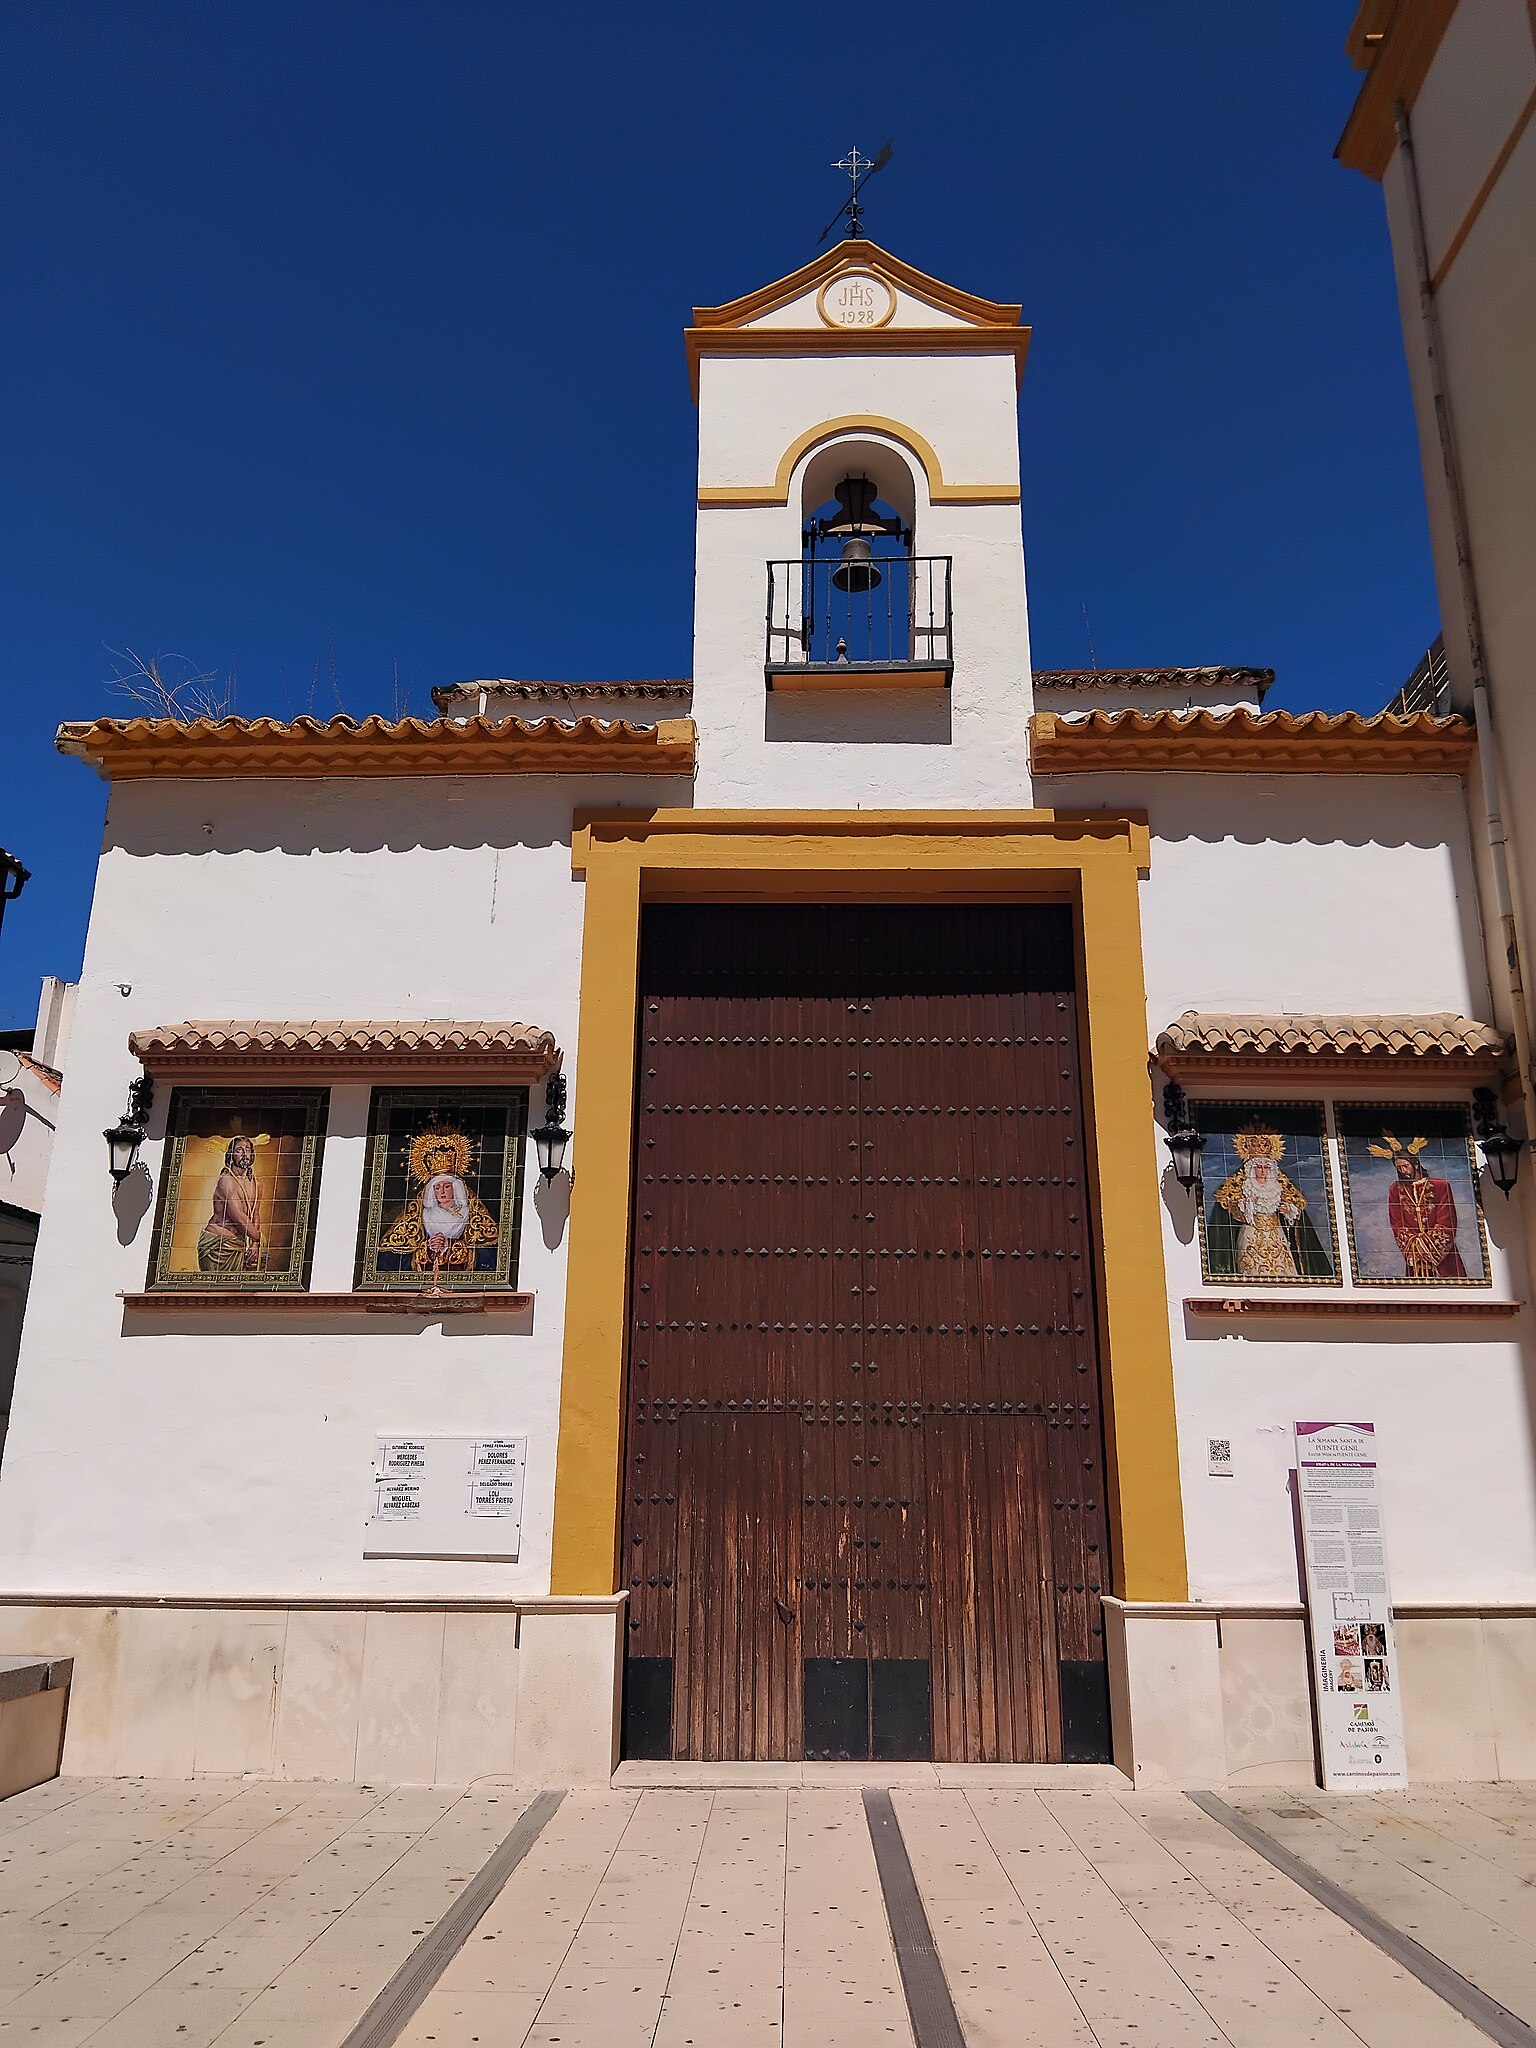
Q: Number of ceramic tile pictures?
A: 4